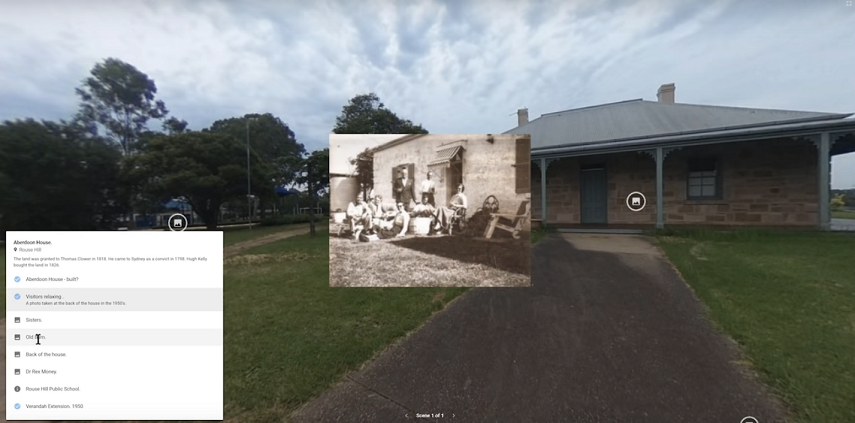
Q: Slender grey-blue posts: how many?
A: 3